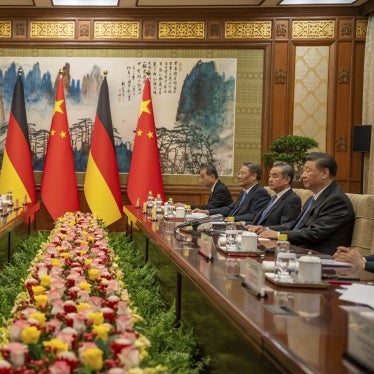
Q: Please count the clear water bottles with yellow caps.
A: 6